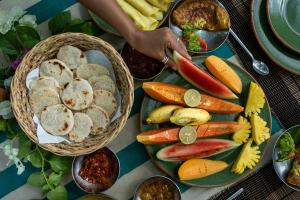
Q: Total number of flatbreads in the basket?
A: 11